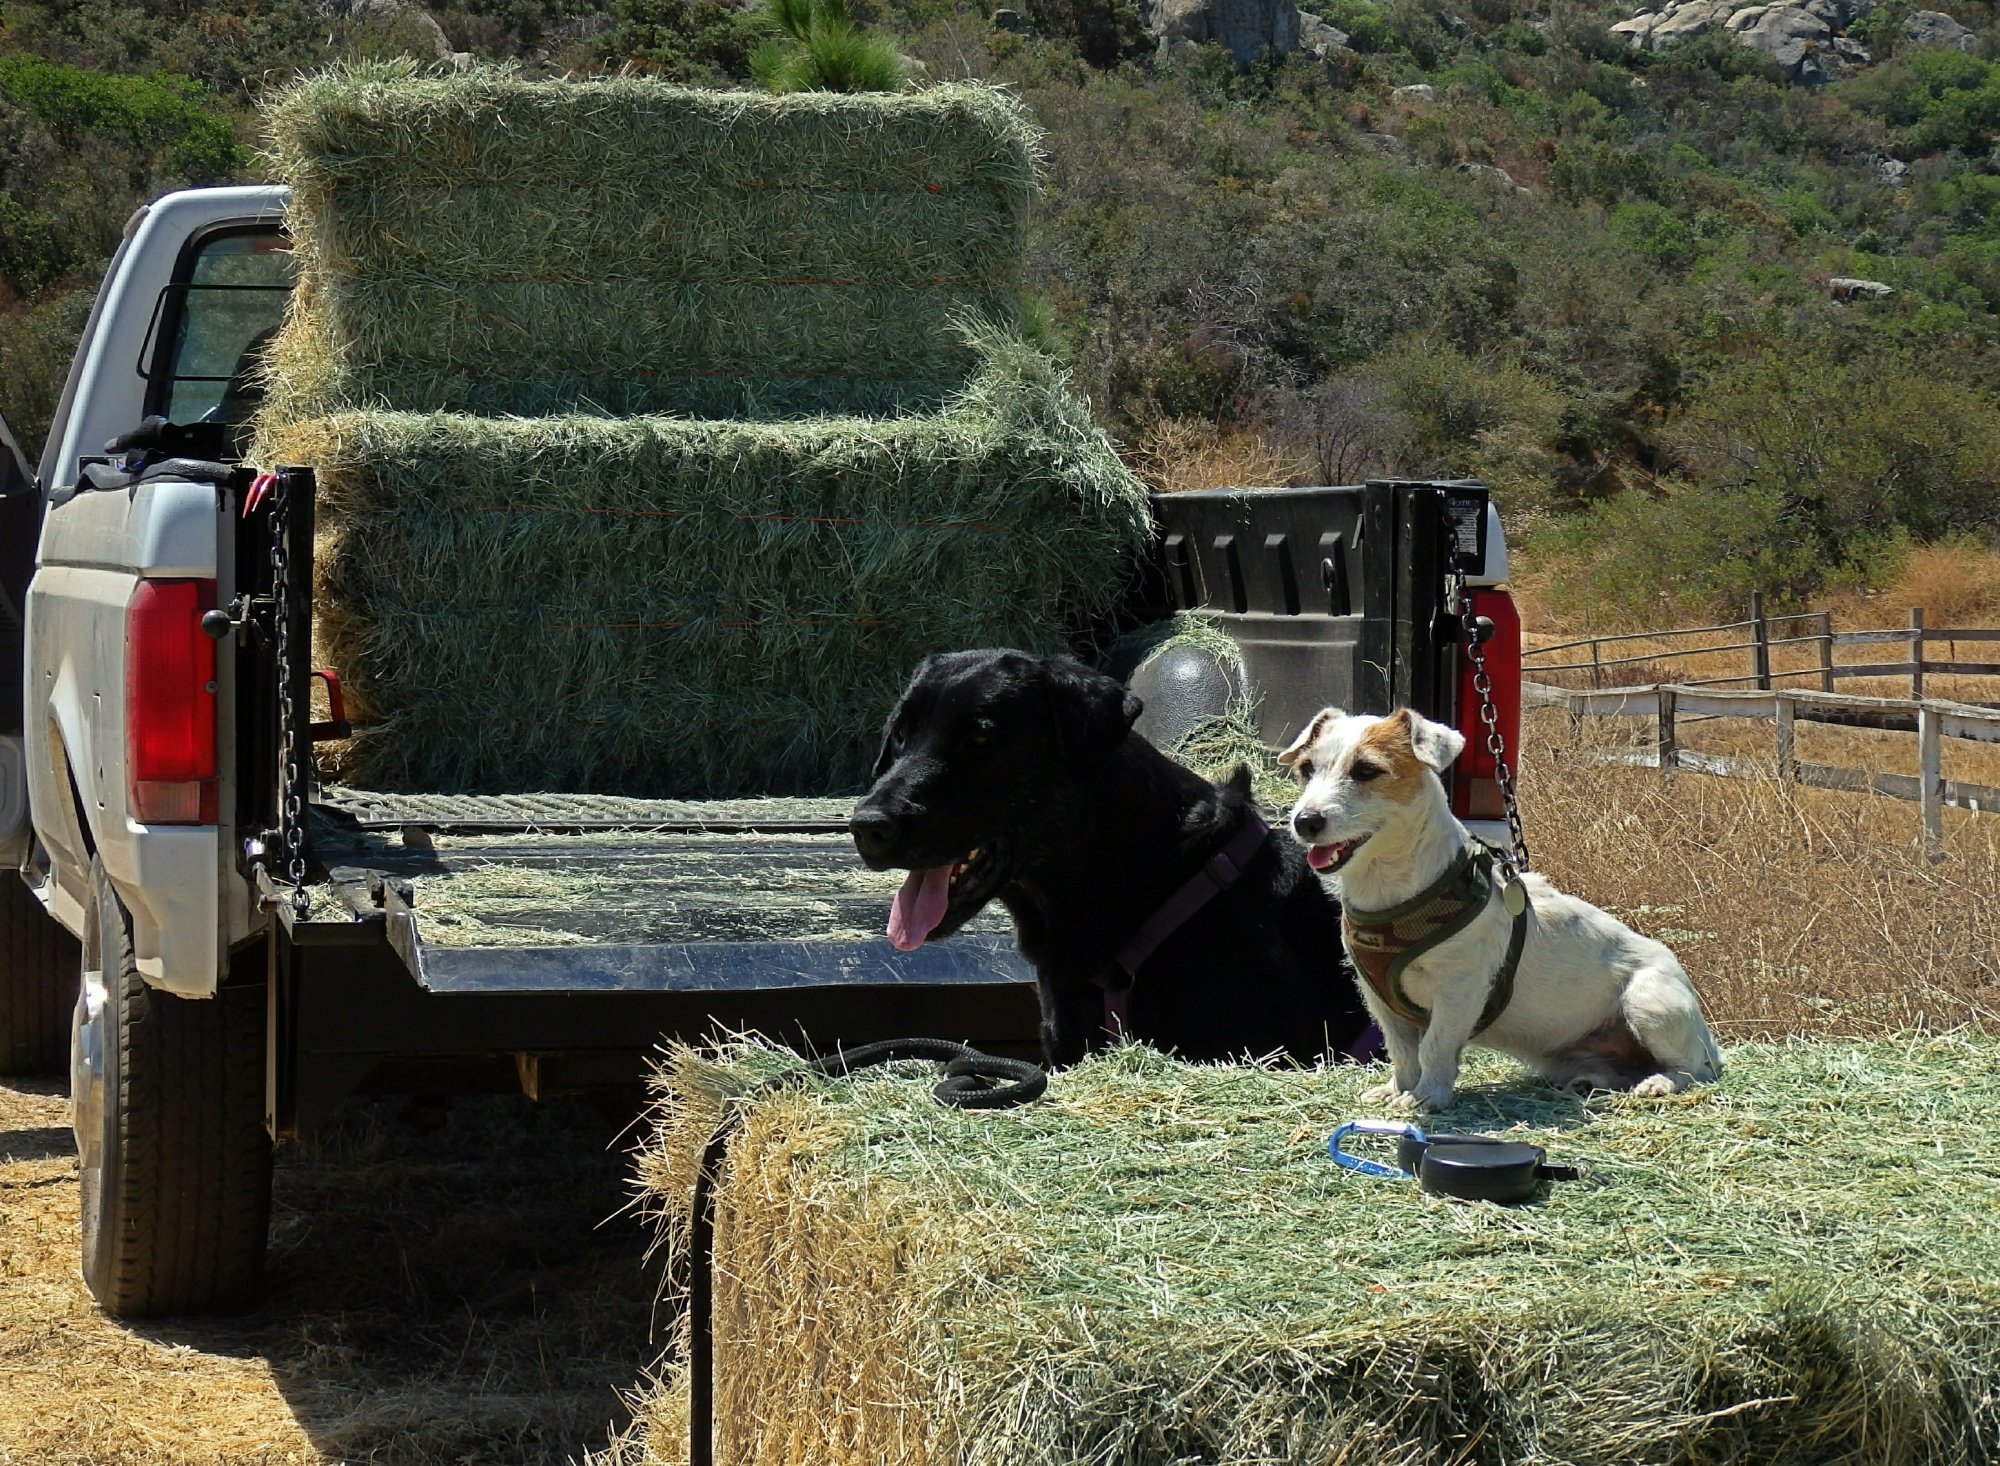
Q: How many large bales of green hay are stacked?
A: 2